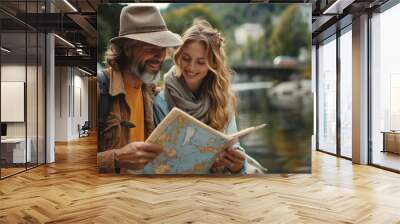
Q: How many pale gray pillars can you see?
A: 2